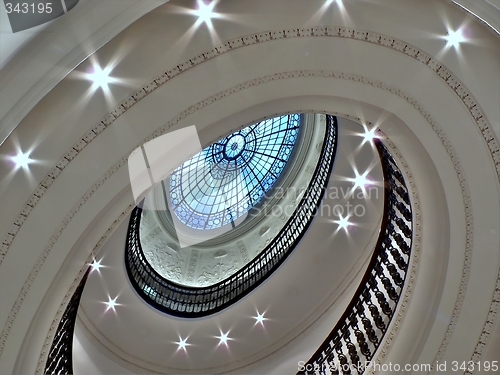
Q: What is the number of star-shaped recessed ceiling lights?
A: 13